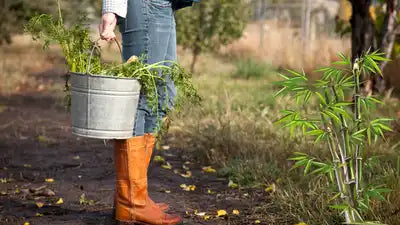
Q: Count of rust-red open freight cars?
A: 0